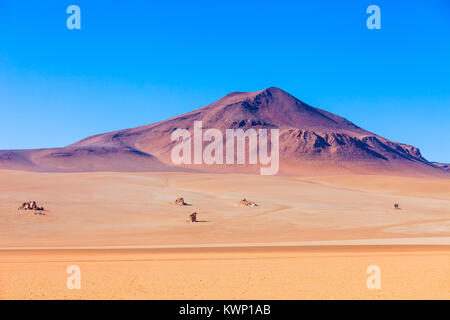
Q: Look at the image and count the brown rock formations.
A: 5